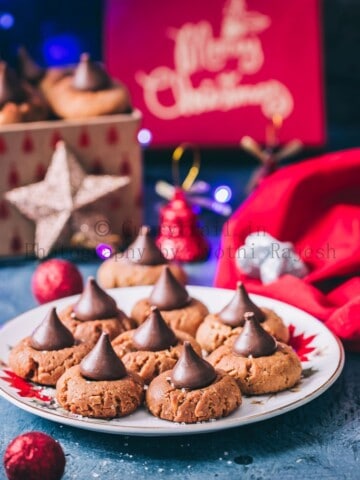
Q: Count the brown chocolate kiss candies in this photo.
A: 12